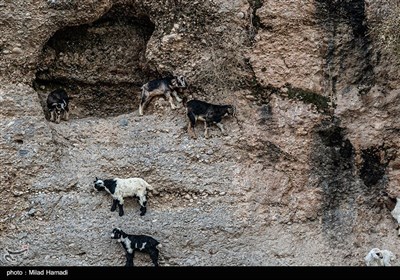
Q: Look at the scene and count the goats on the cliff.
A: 7